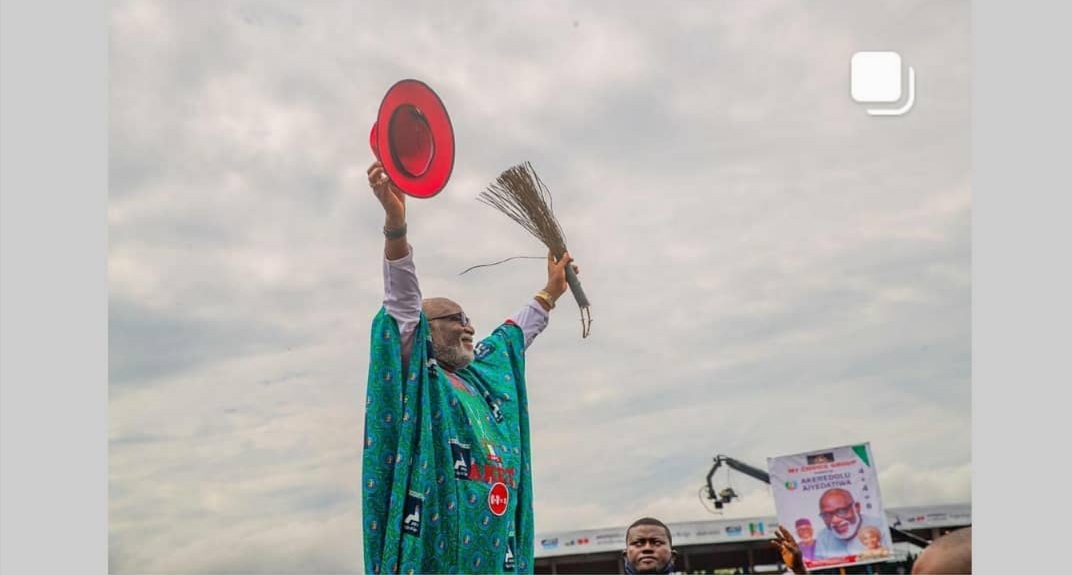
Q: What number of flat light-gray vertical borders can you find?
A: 2